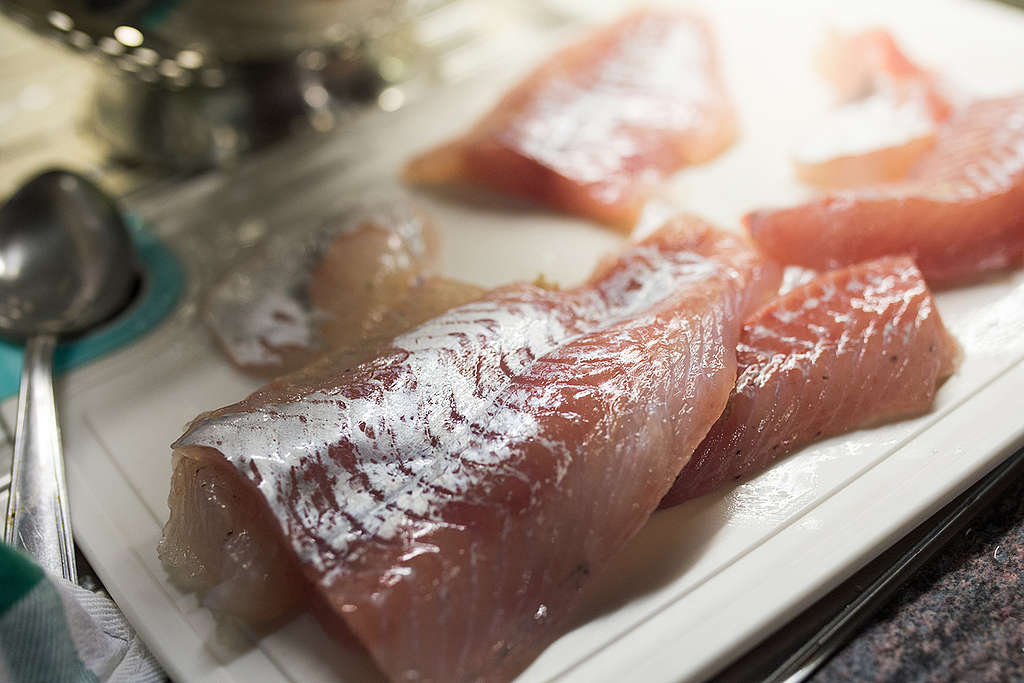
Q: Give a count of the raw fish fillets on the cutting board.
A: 6